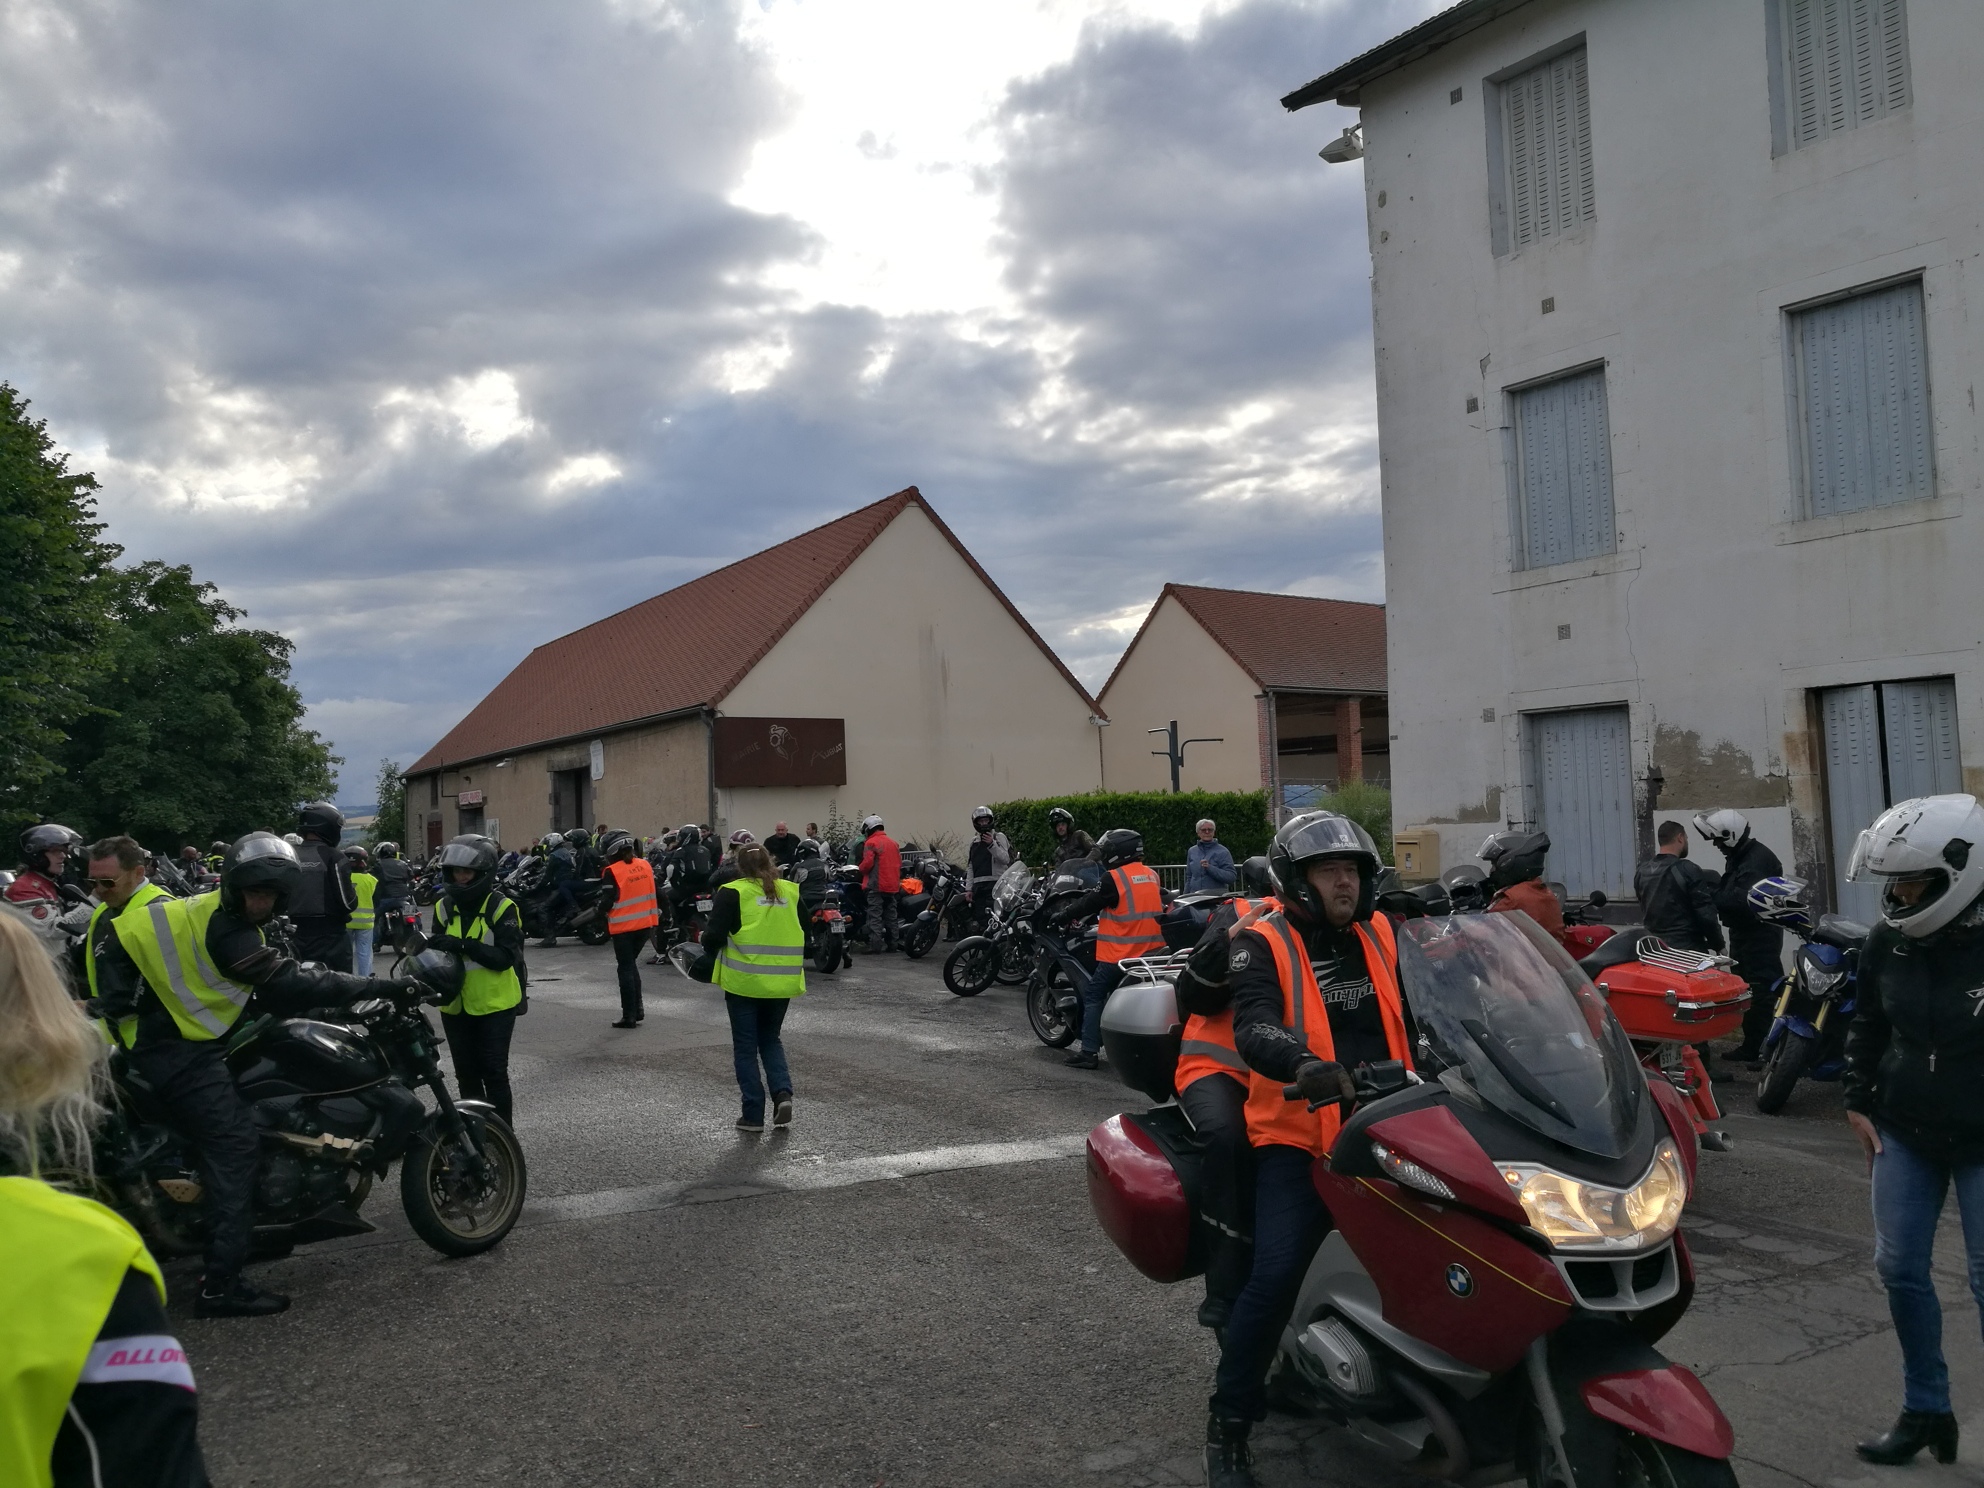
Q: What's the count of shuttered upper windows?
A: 4